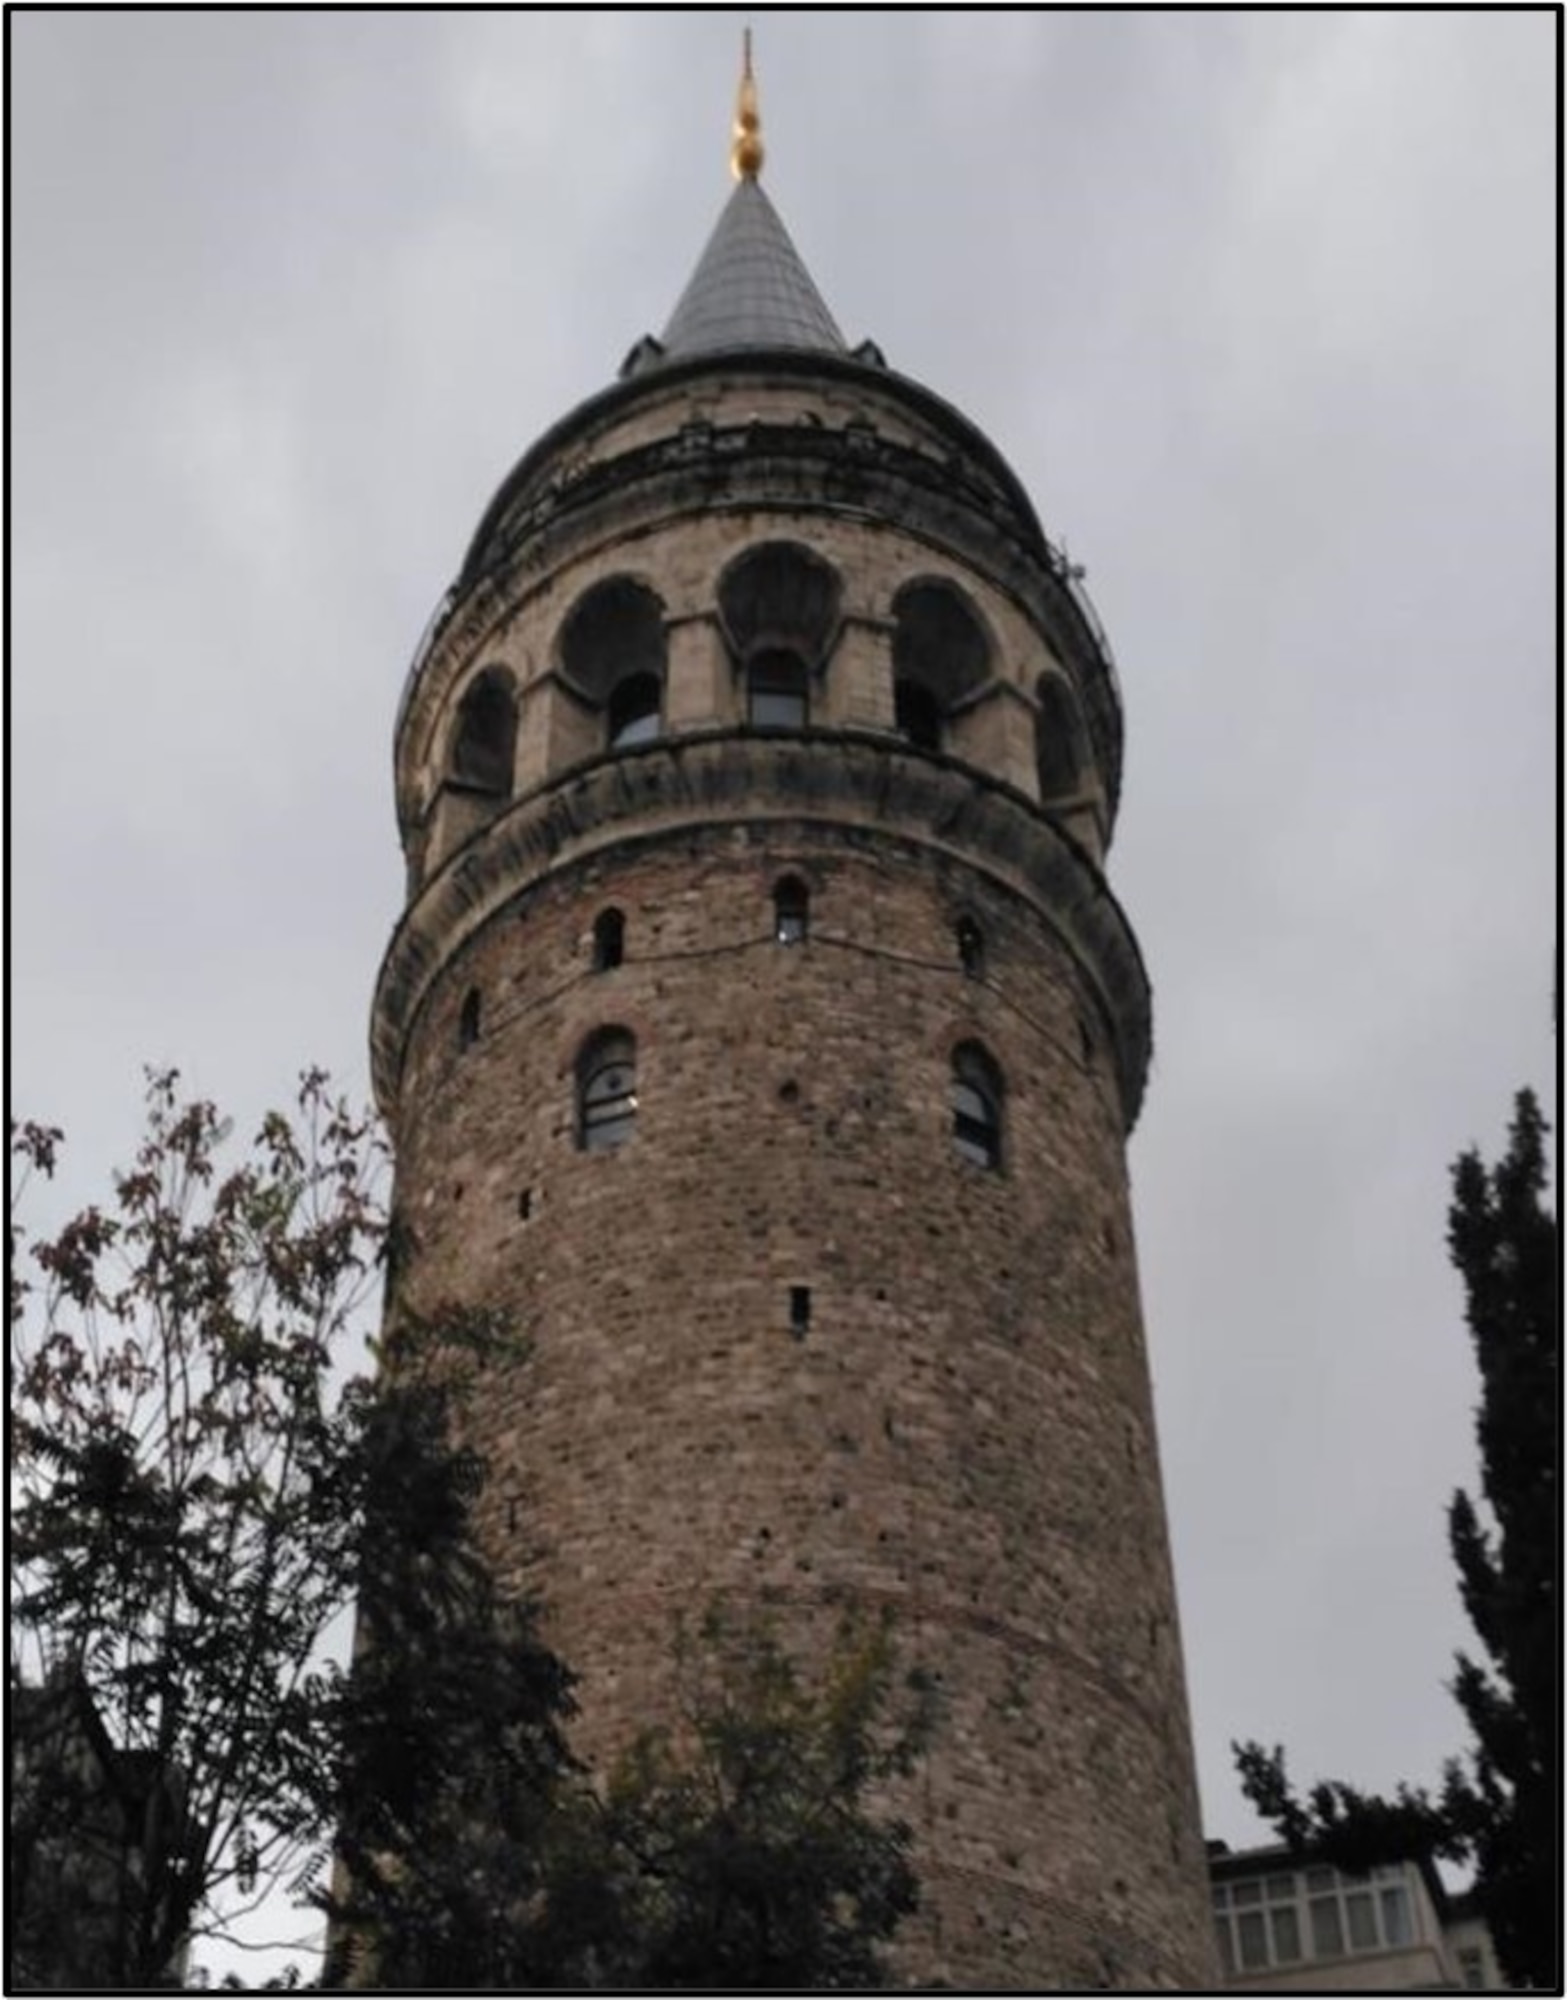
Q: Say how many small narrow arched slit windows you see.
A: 5